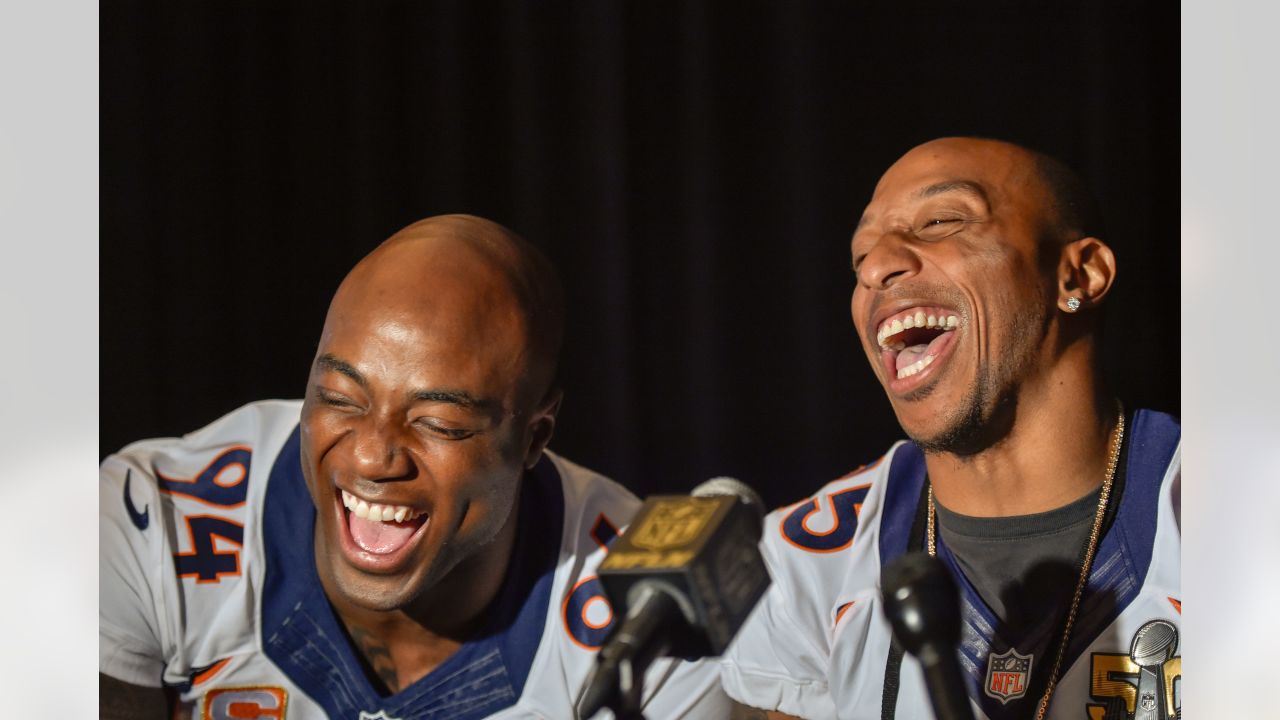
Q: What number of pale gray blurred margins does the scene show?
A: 2